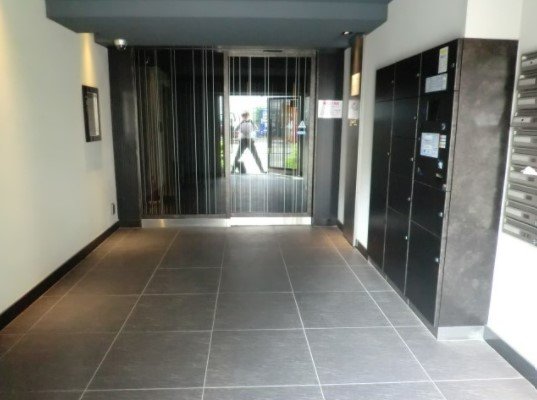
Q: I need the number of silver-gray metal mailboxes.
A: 10